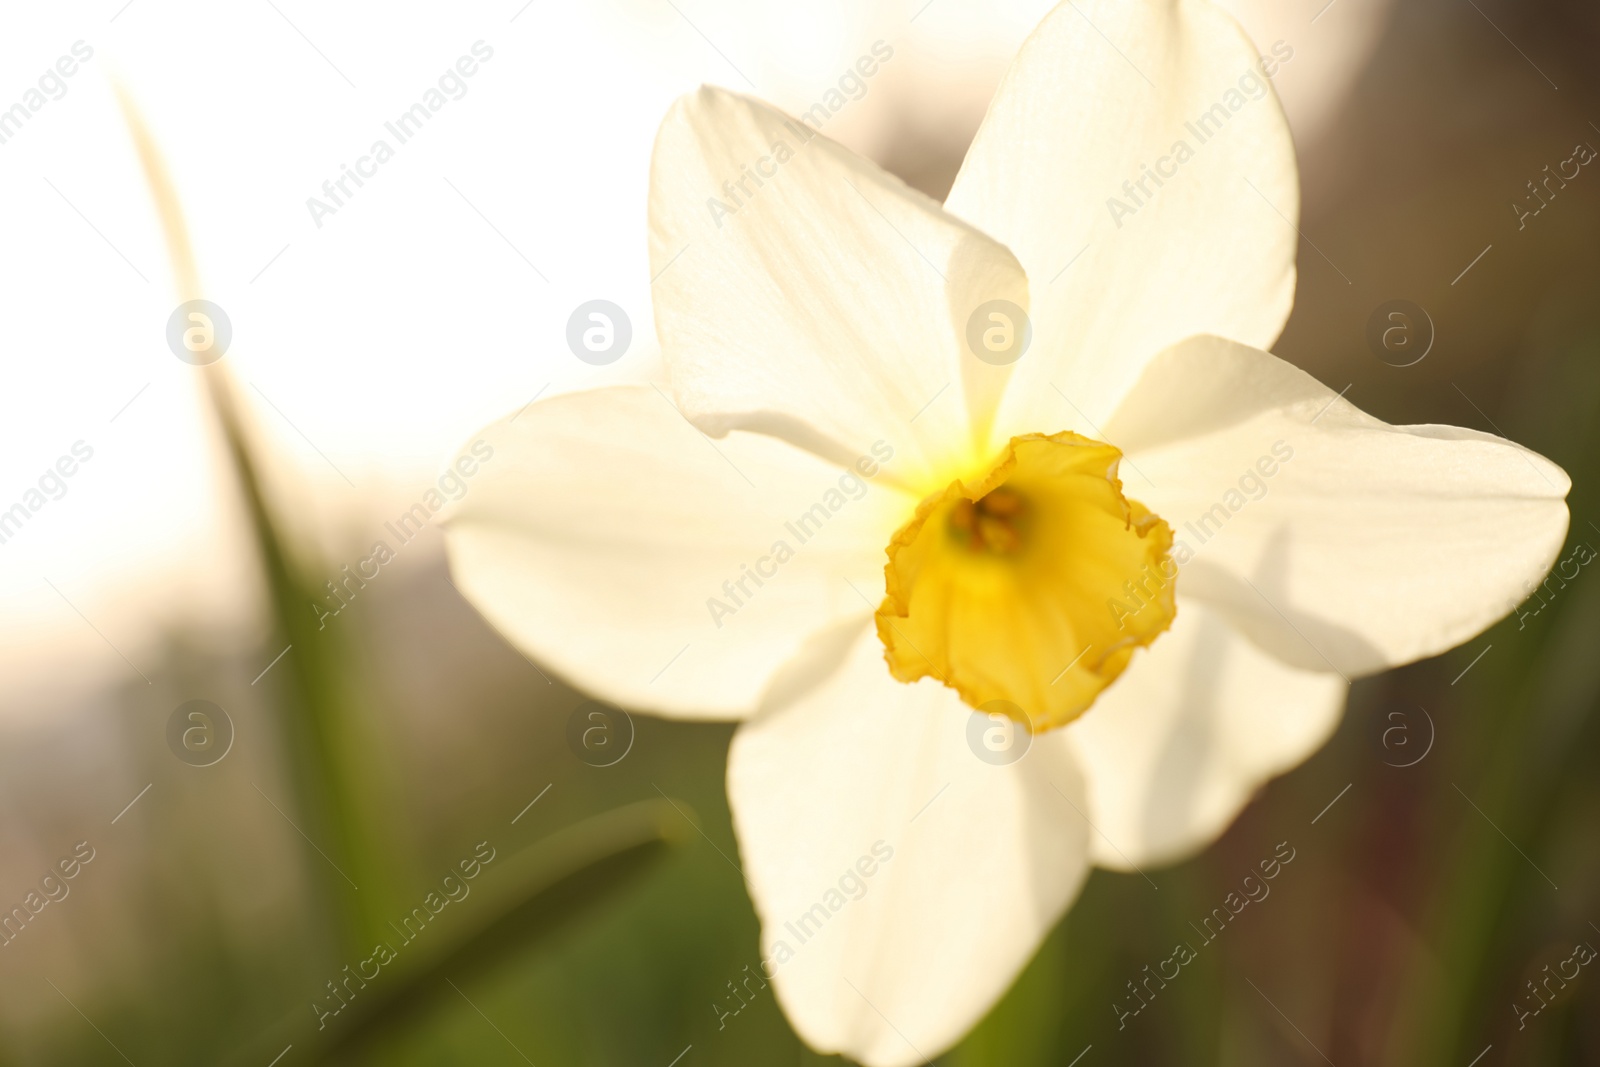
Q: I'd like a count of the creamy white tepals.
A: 6